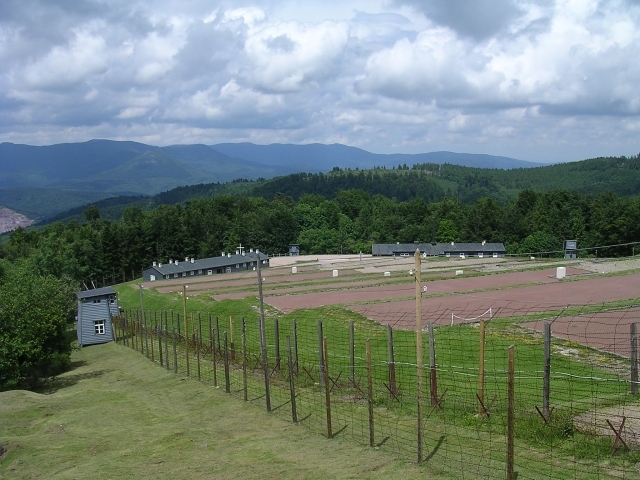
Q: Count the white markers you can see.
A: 5